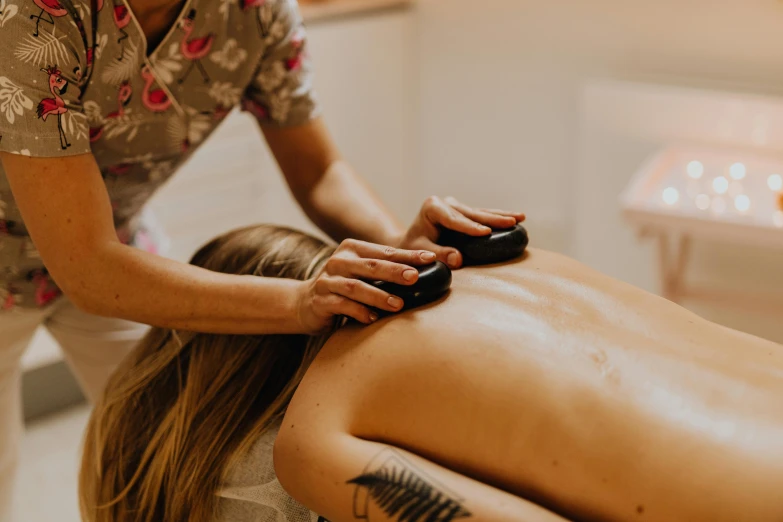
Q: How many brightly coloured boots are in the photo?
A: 0